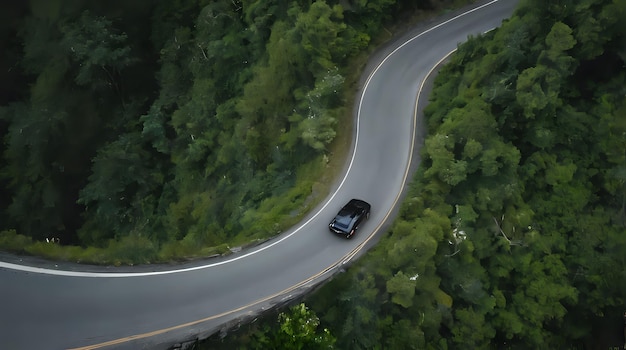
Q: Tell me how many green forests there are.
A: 2